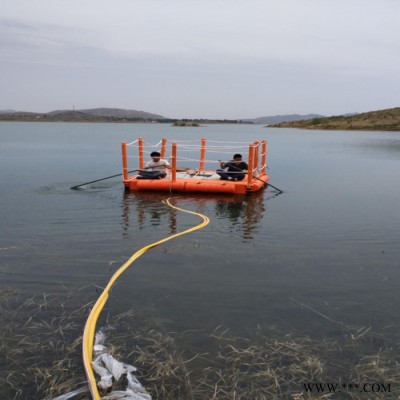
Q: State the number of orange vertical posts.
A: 8